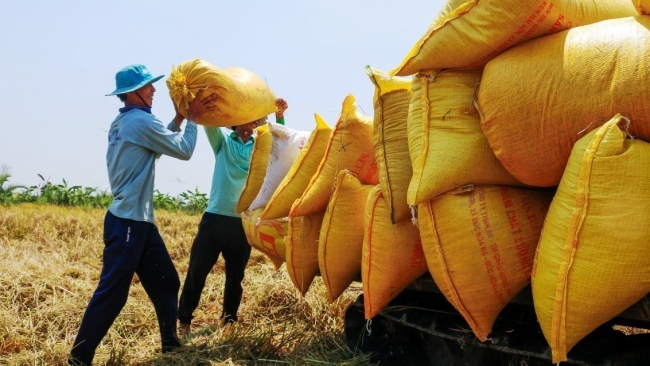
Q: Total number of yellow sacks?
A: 15